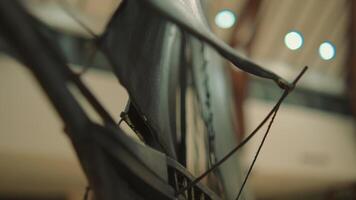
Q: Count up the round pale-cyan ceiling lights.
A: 3